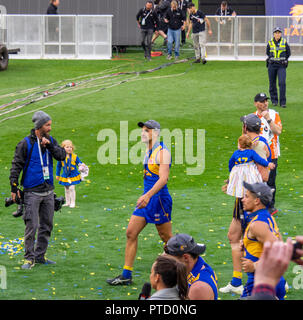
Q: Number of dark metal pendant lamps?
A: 0